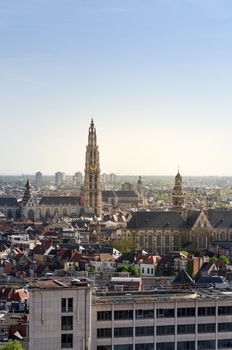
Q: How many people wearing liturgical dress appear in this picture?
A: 0